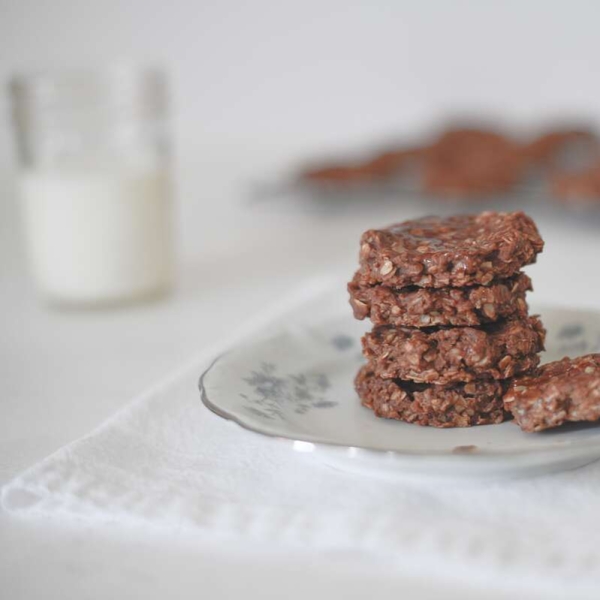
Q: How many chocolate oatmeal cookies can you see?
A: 5